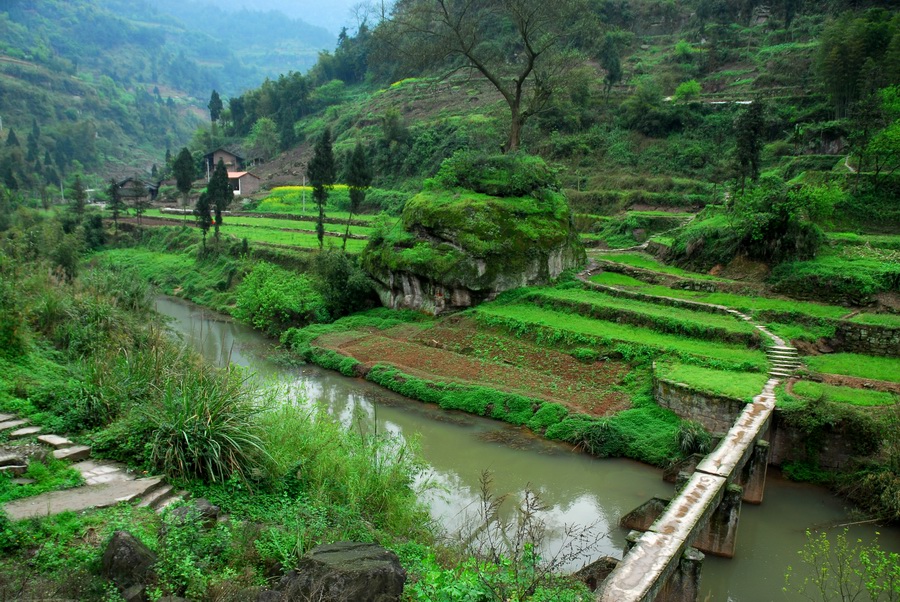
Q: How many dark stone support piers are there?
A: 3